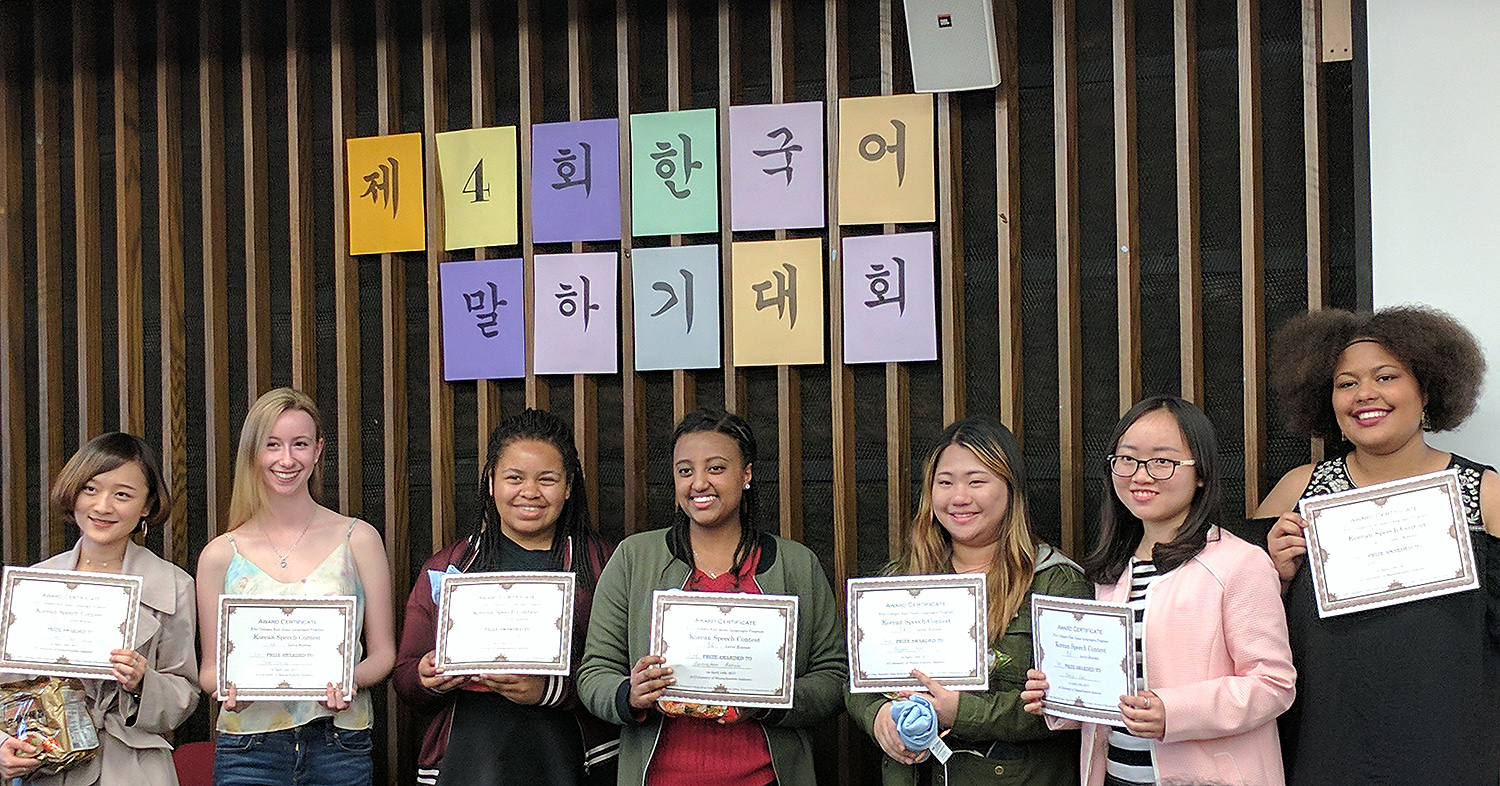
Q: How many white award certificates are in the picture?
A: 7